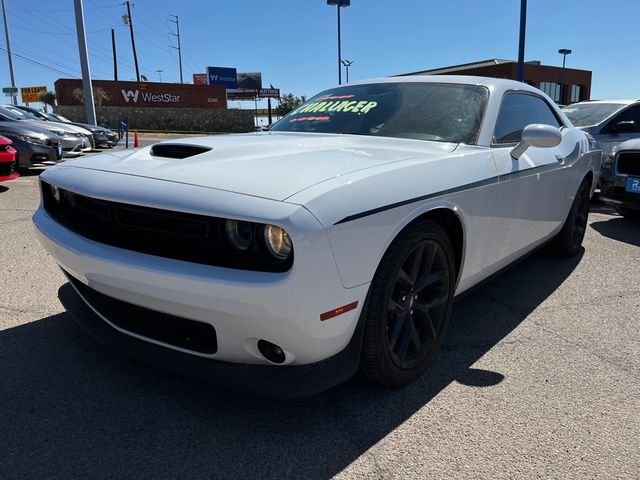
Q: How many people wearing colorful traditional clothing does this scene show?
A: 0